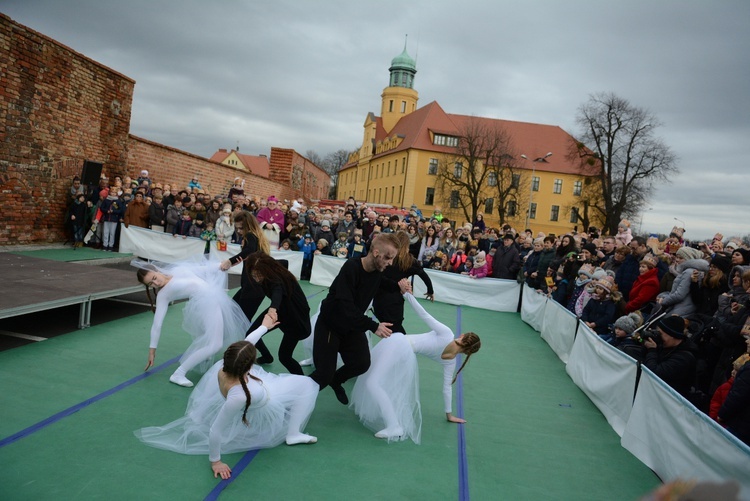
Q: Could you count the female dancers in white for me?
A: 3